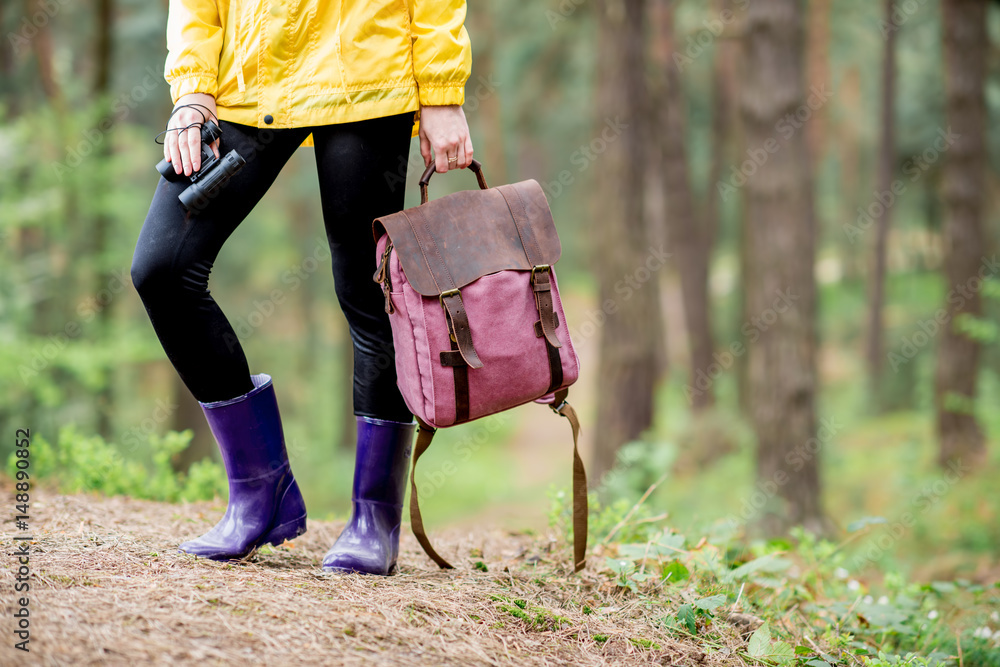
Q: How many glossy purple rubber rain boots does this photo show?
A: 2